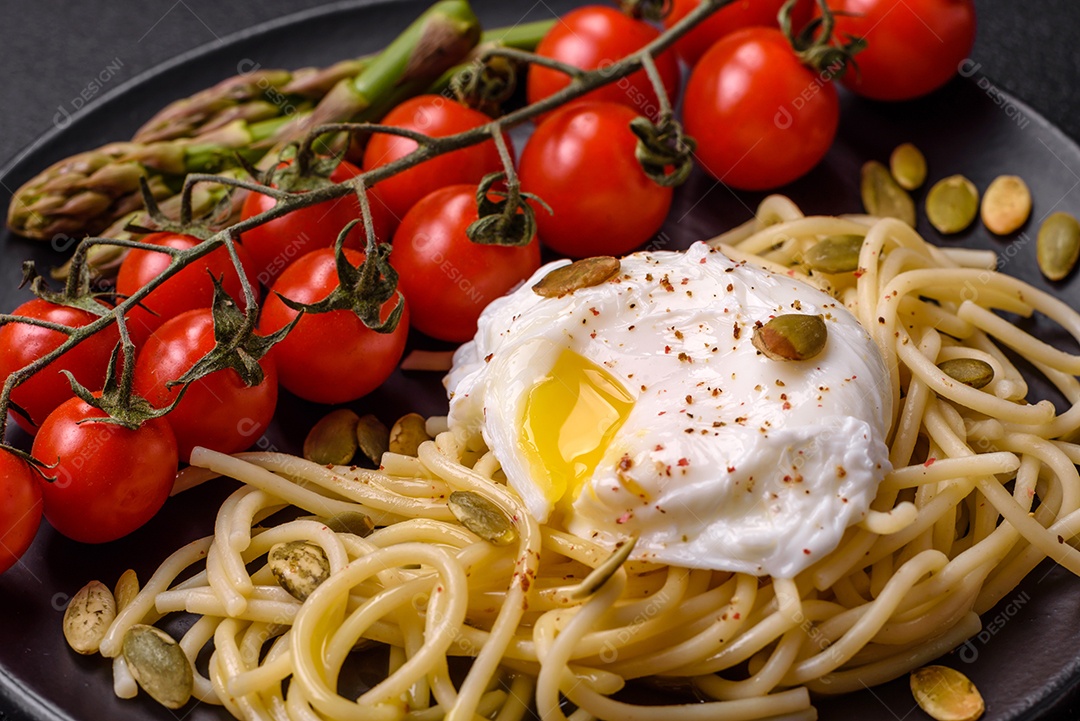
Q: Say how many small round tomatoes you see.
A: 14